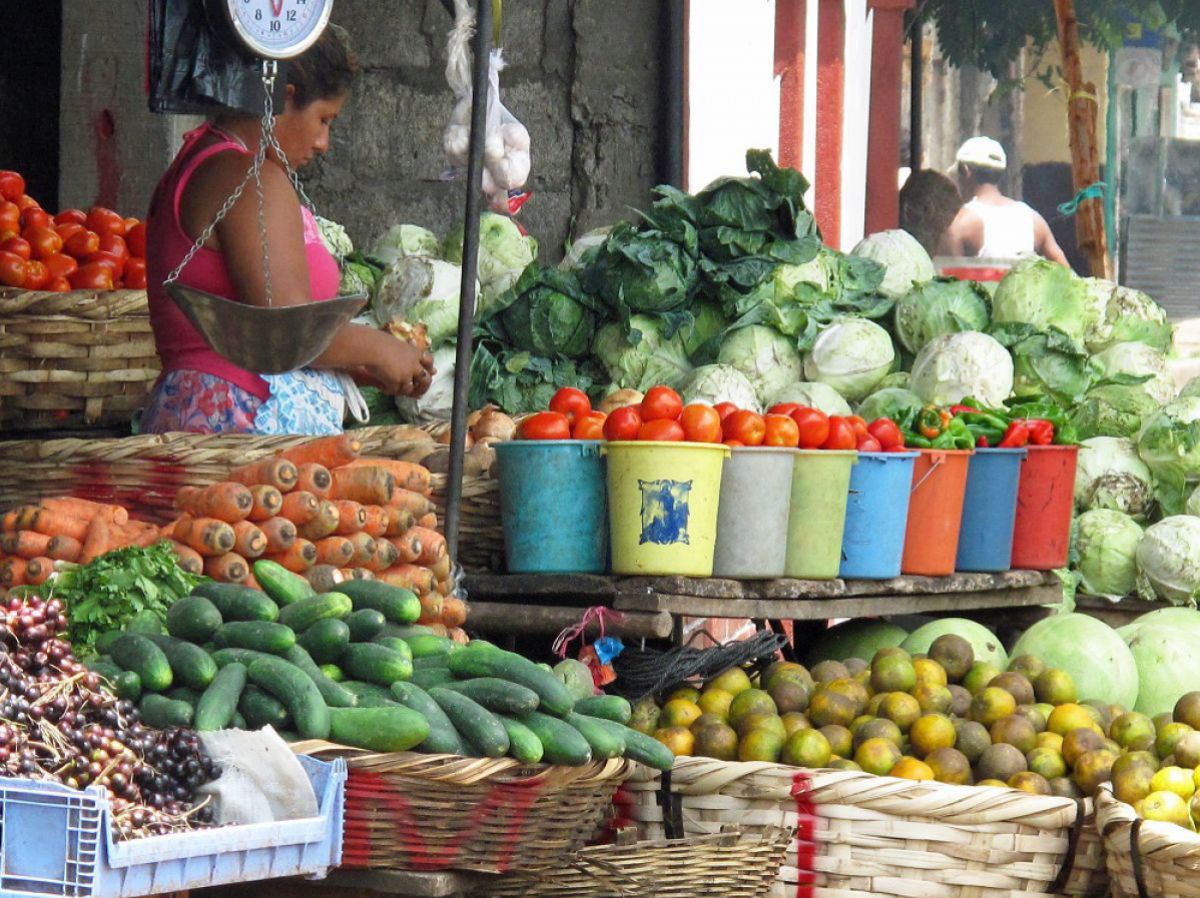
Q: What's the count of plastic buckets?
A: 8